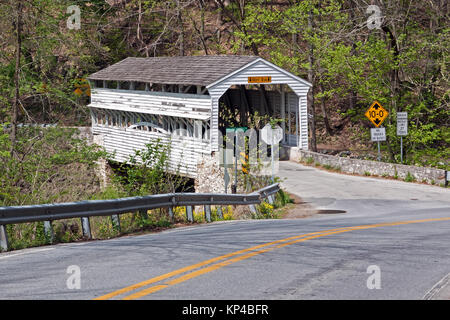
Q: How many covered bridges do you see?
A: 1